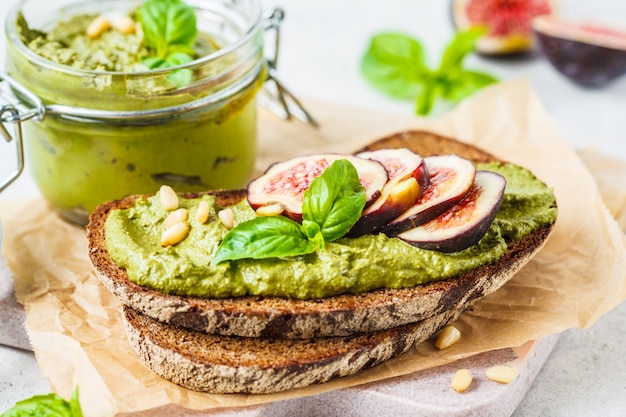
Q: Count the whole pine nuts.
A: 11